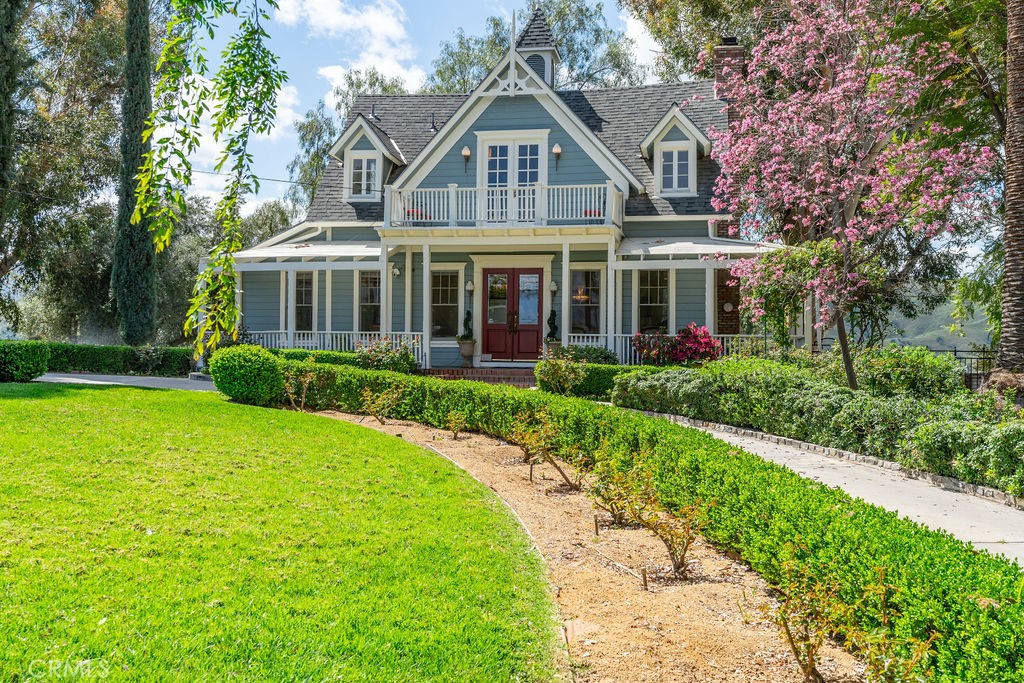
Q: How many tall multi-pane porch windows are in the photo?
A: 5